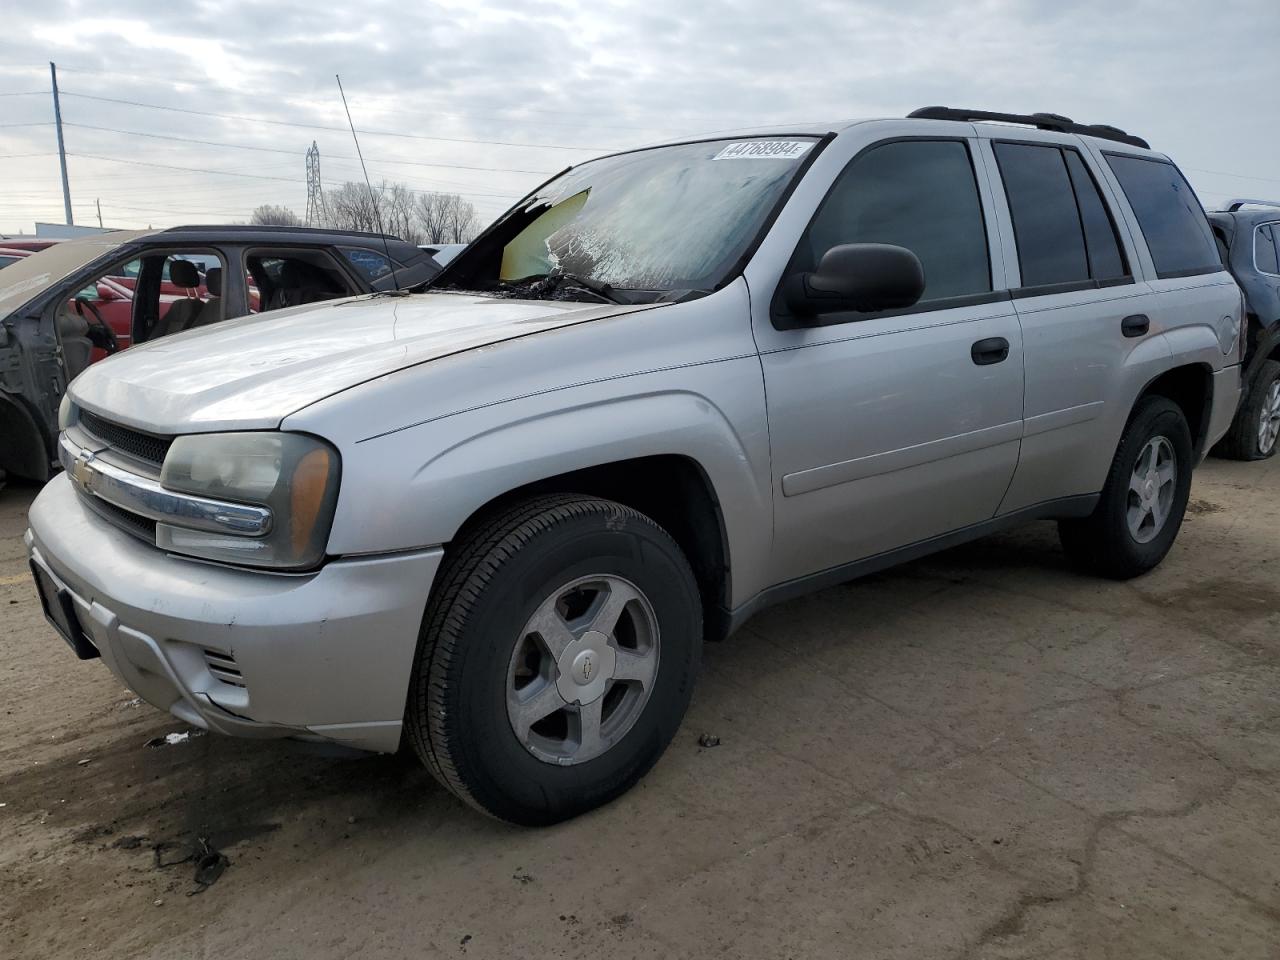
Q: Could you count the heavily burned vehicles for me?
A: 0